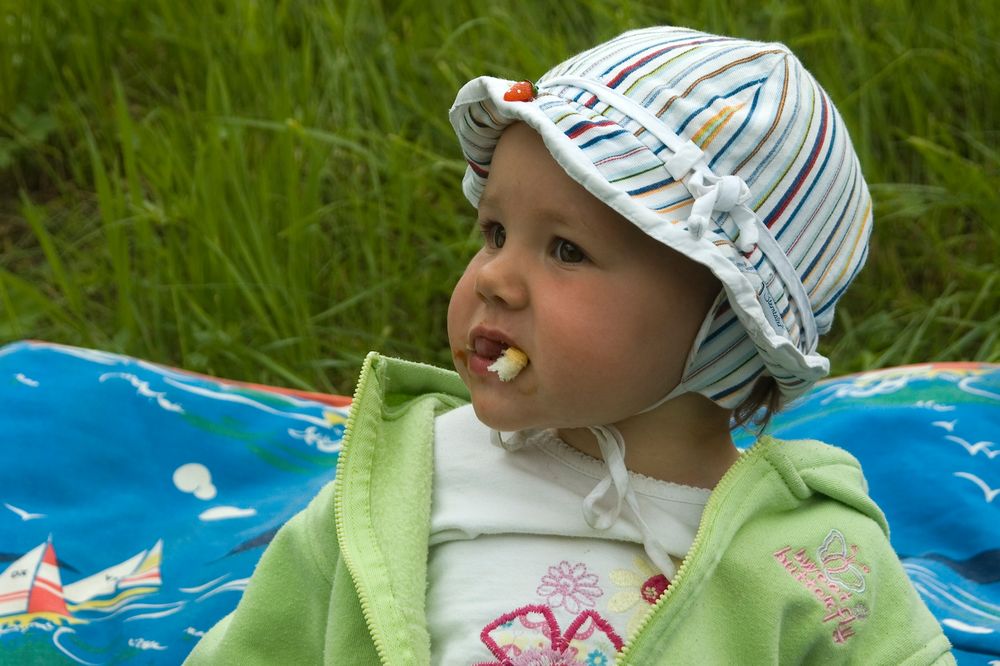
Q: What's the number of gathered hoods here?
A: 1